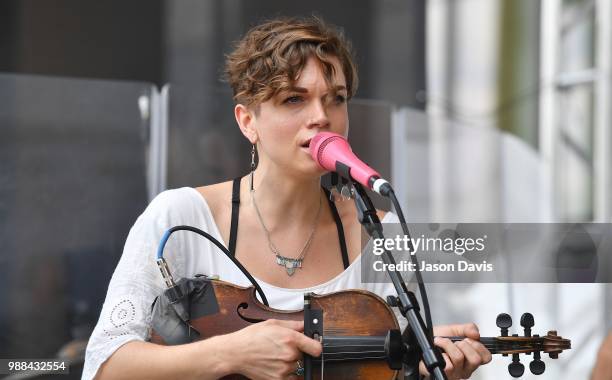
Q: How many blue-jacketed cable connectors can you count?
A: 1